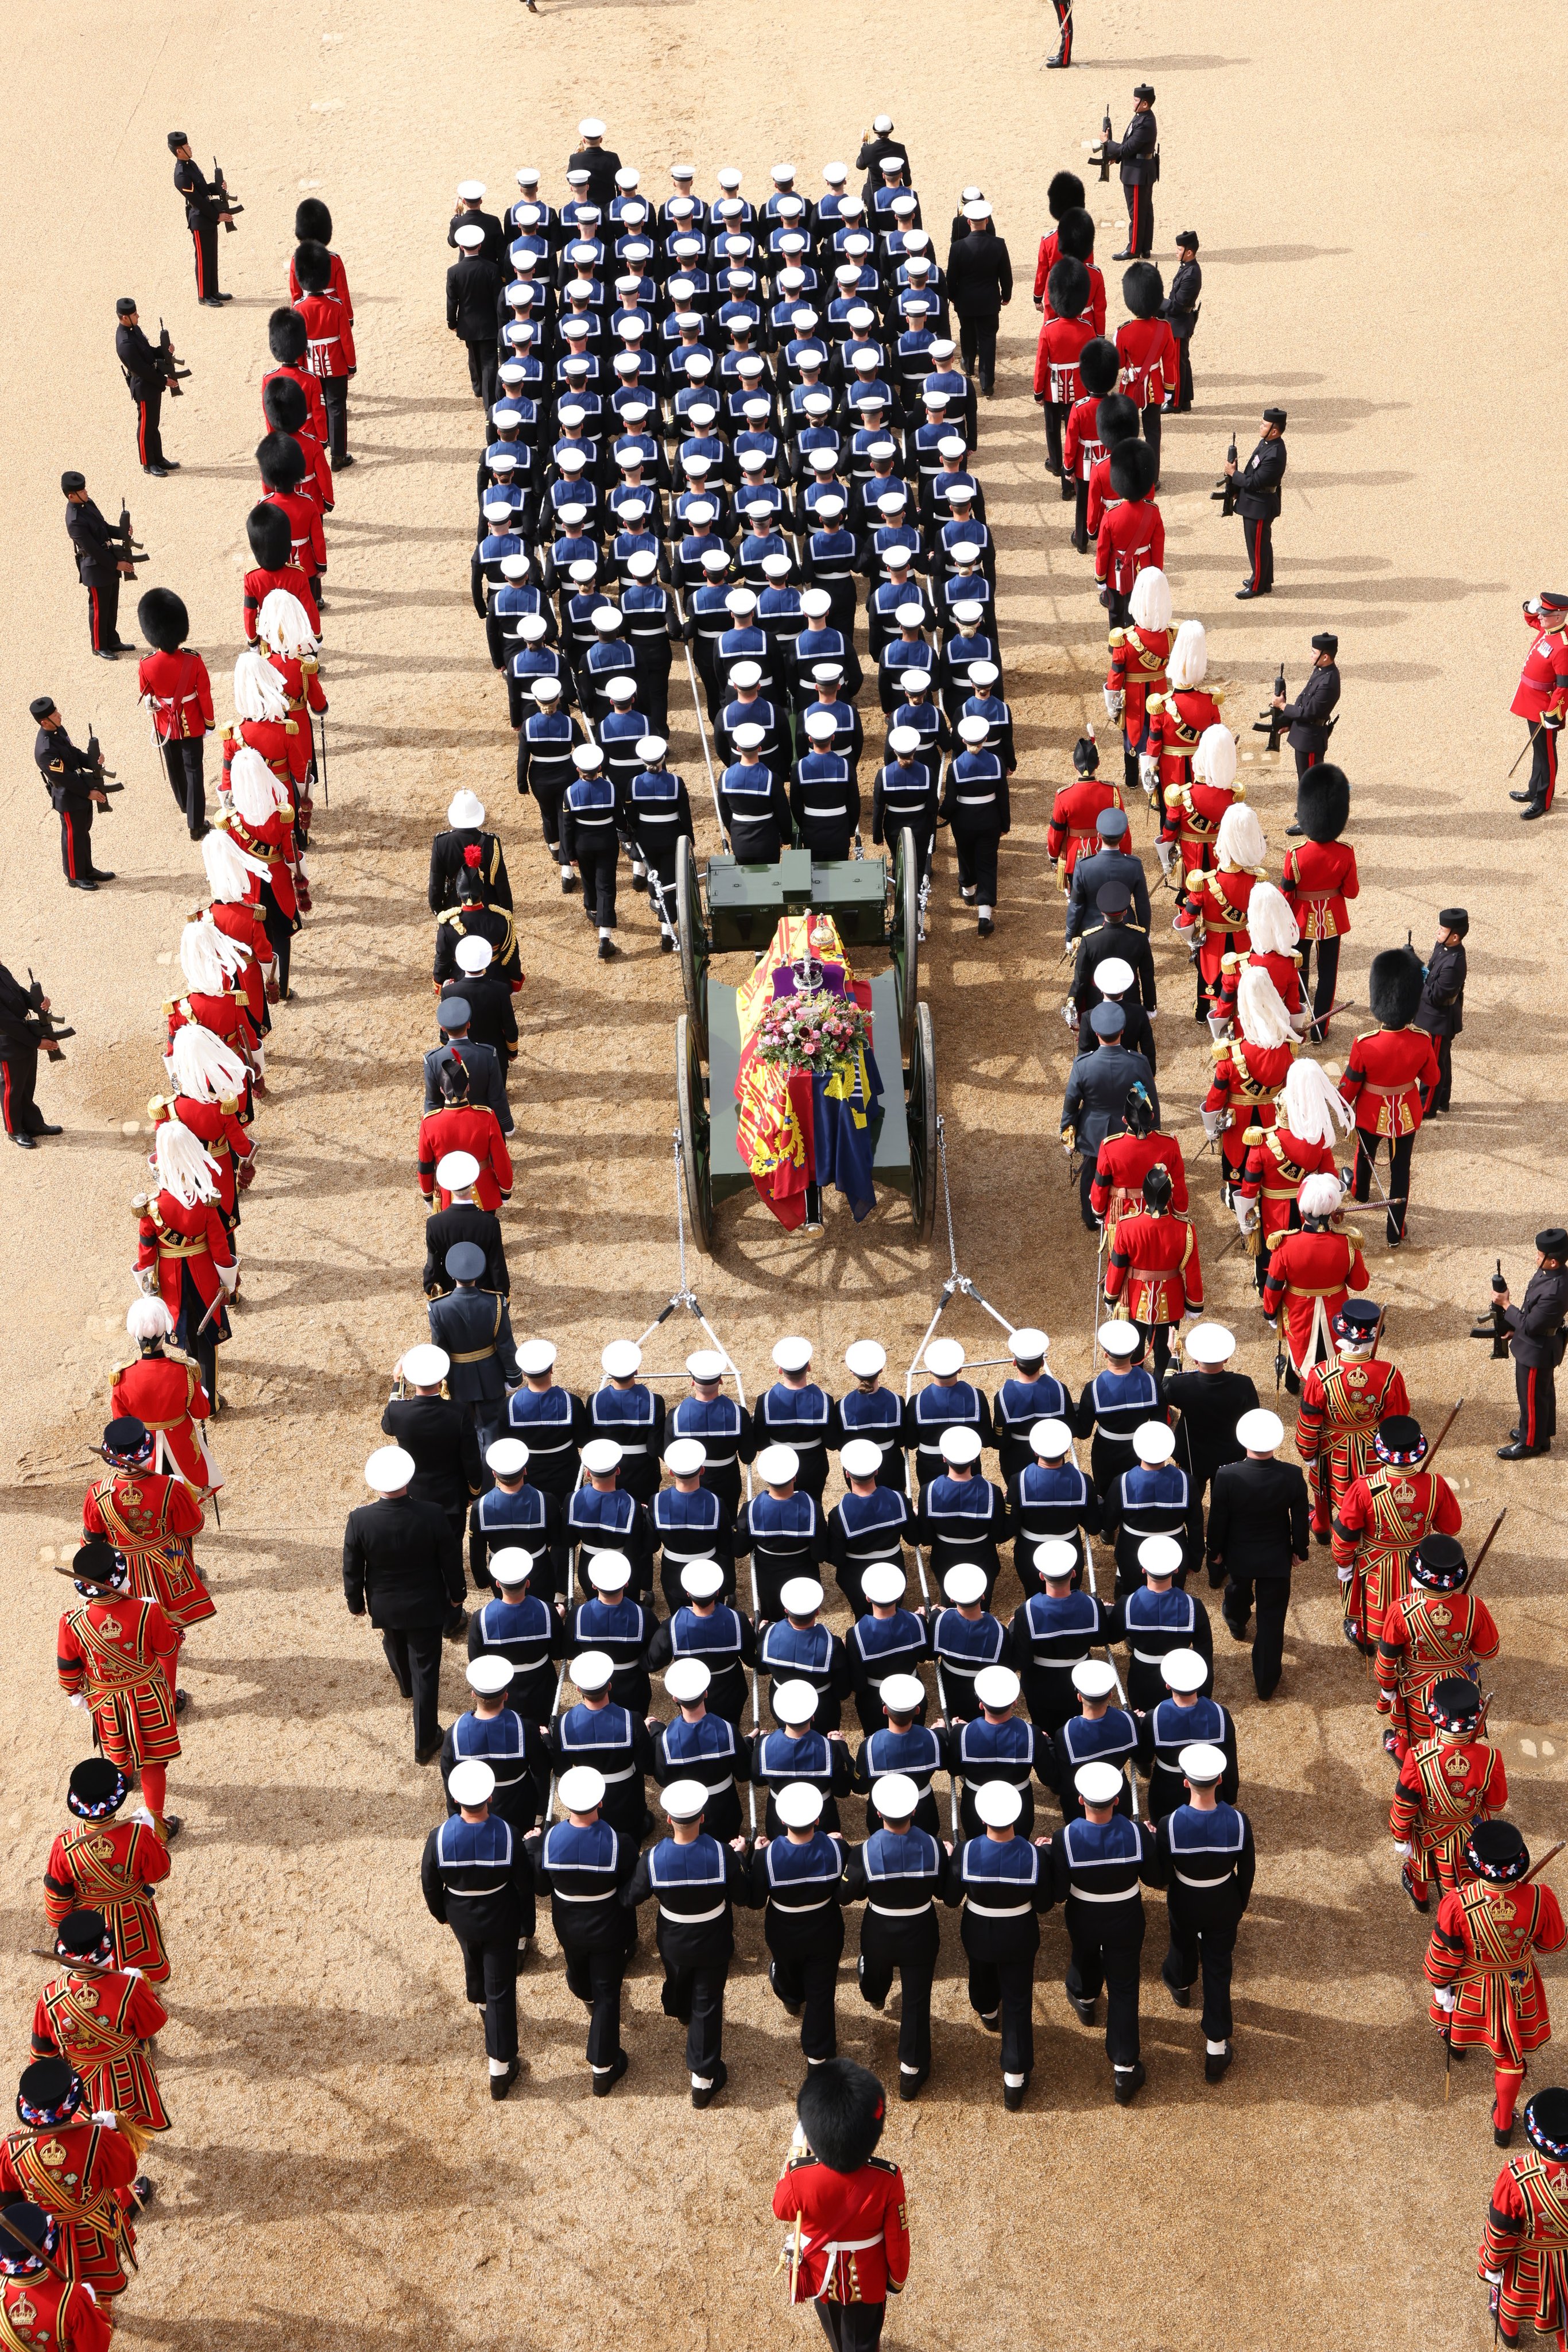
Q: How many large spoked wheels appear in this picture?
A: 4